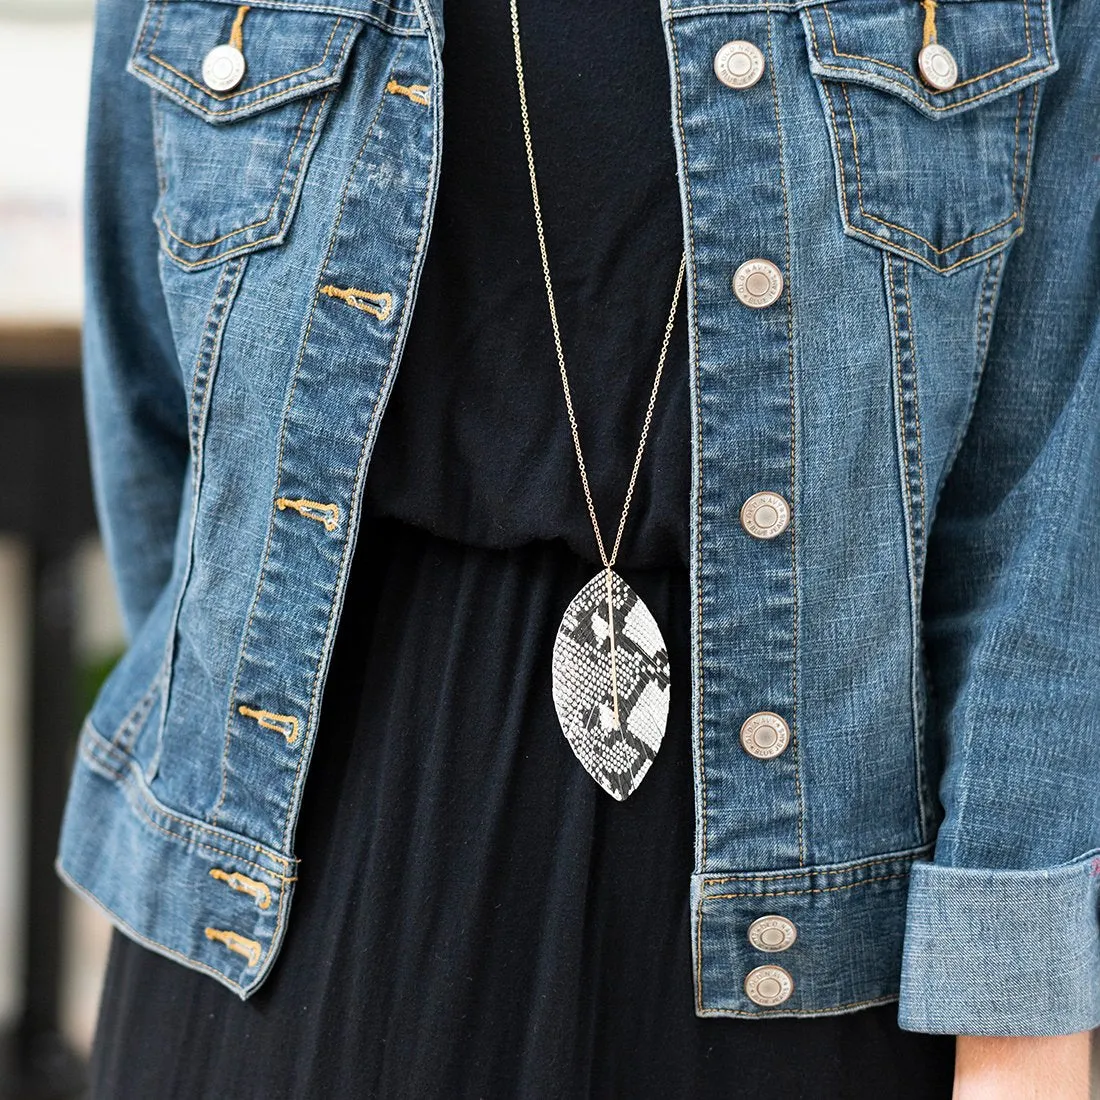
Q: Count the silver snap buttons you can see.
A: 8